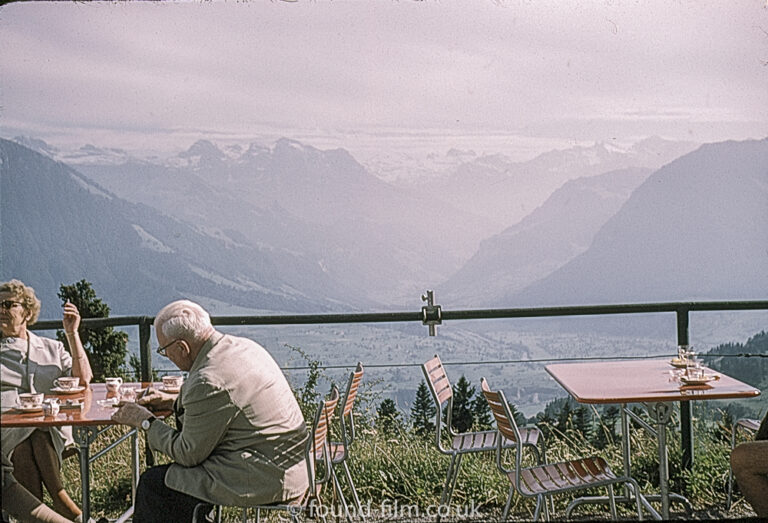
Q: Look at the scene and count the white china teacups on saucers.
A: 3